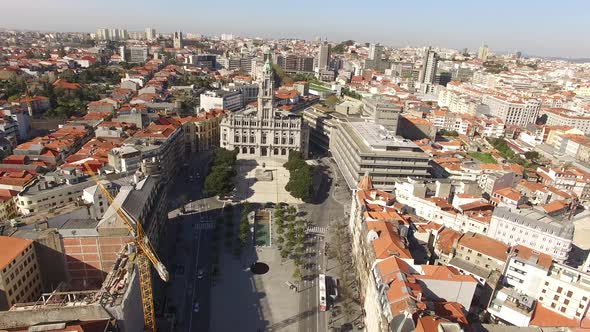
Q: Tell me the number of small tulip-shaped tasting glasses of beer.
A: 0